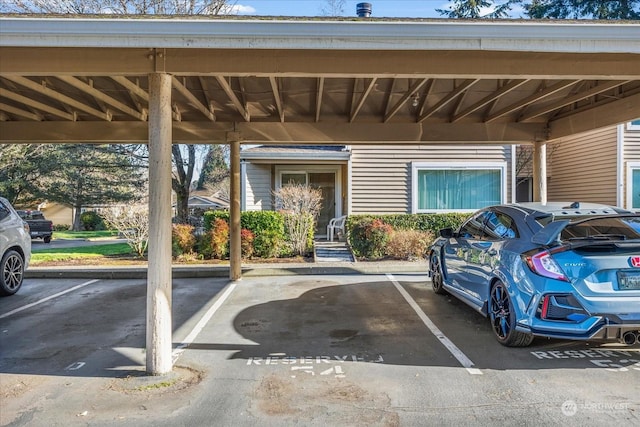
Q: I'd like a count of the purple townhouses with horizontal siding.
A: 0